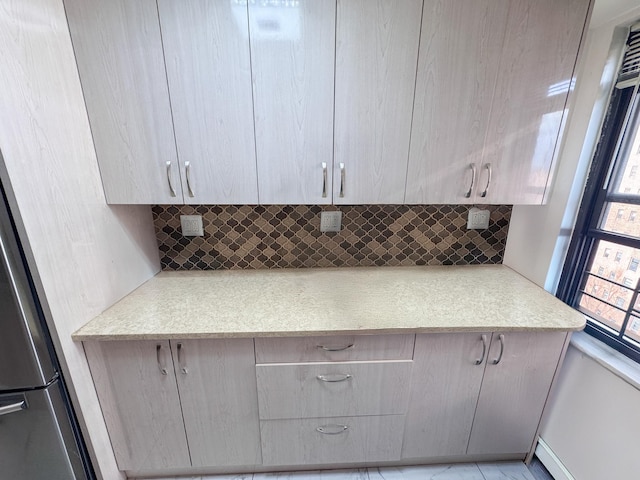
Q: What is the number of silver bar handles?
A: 13